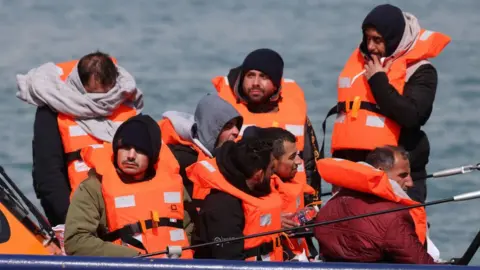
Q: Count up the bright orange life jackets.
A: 8